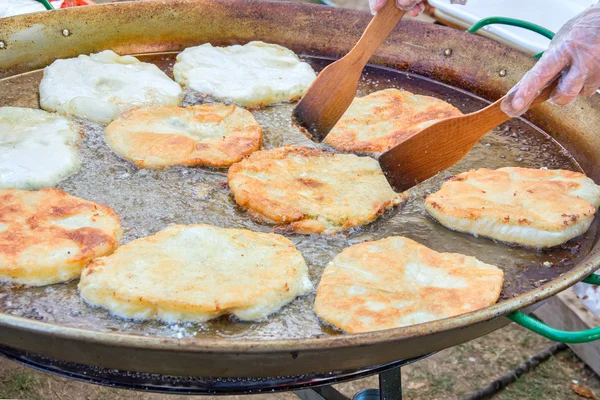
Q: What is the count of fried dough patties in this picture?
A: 10